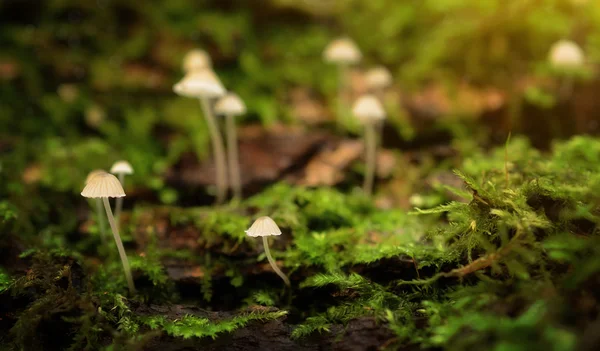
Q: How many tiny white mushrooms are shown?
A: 11